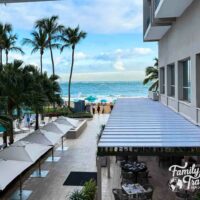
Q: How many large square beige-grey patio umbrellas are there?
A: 5